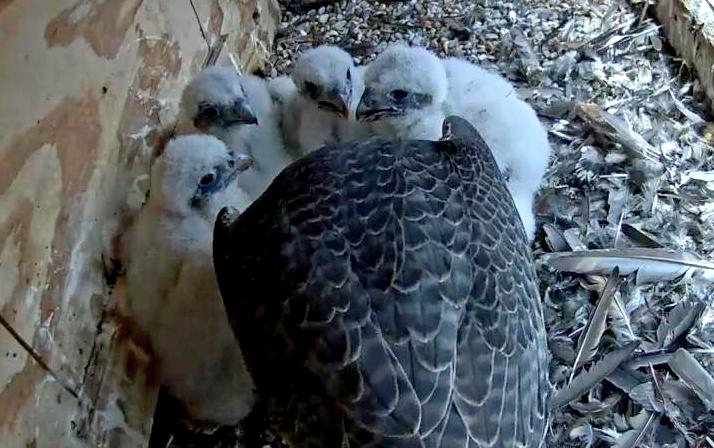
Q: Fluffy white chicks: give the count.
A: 4